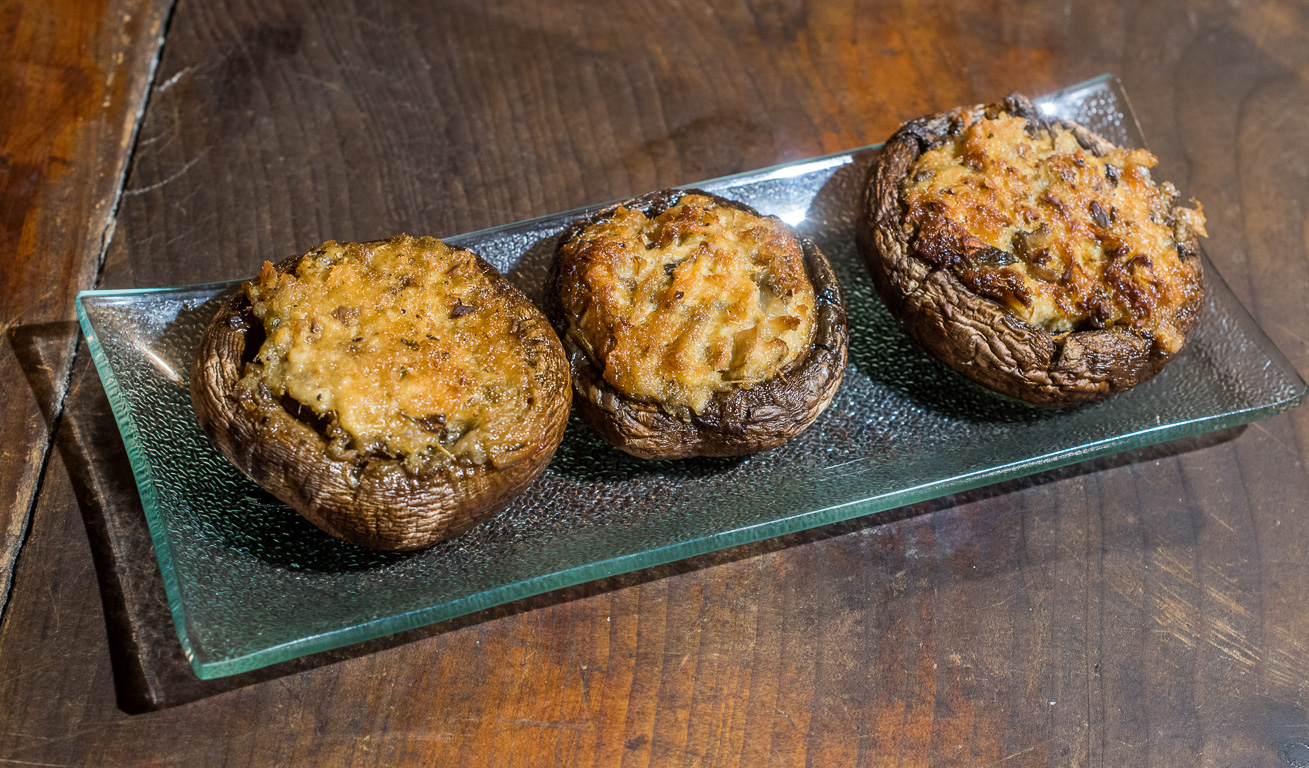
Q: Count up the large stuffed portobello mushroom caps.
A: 3